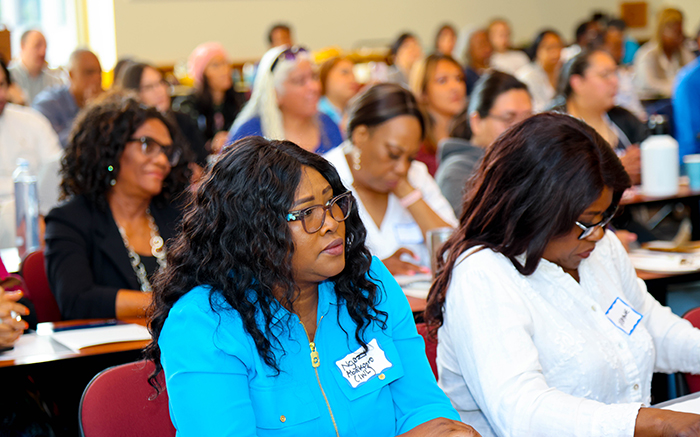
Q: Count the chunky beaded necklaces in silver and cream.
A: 1